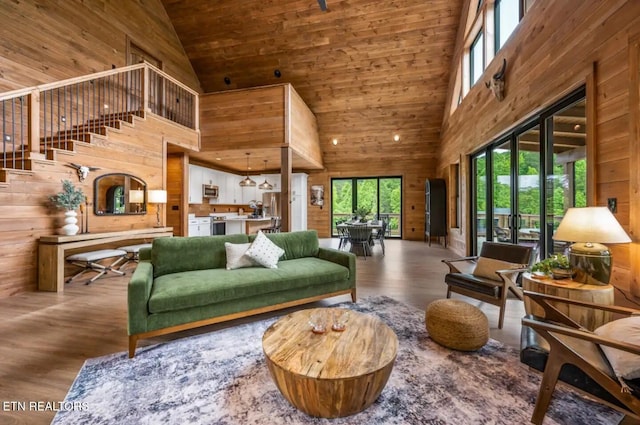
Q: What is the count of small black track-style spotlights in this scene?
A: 2